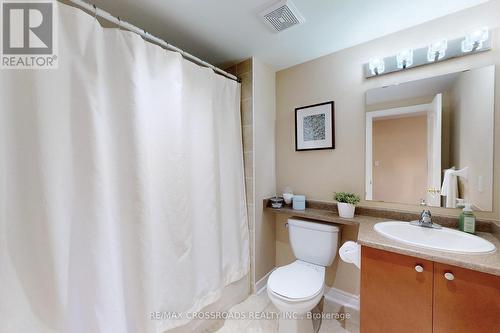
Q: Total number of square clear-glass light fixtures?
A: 4